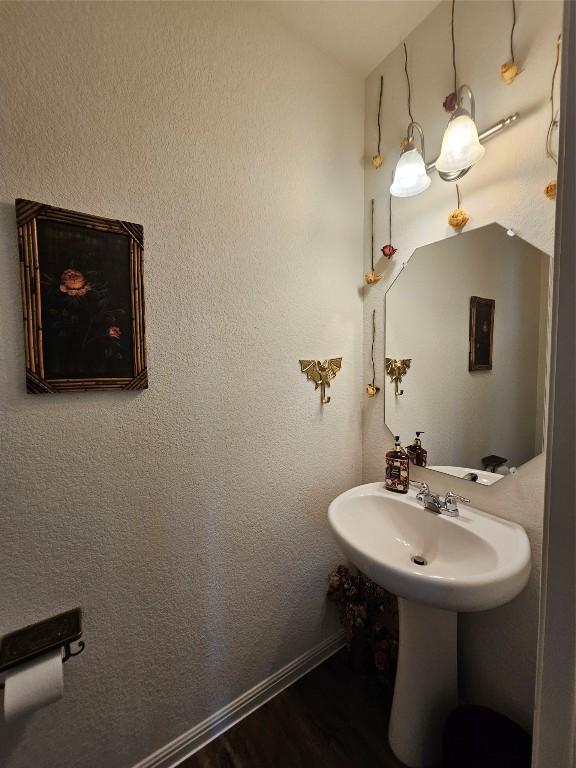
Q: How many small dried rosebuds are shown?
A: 9